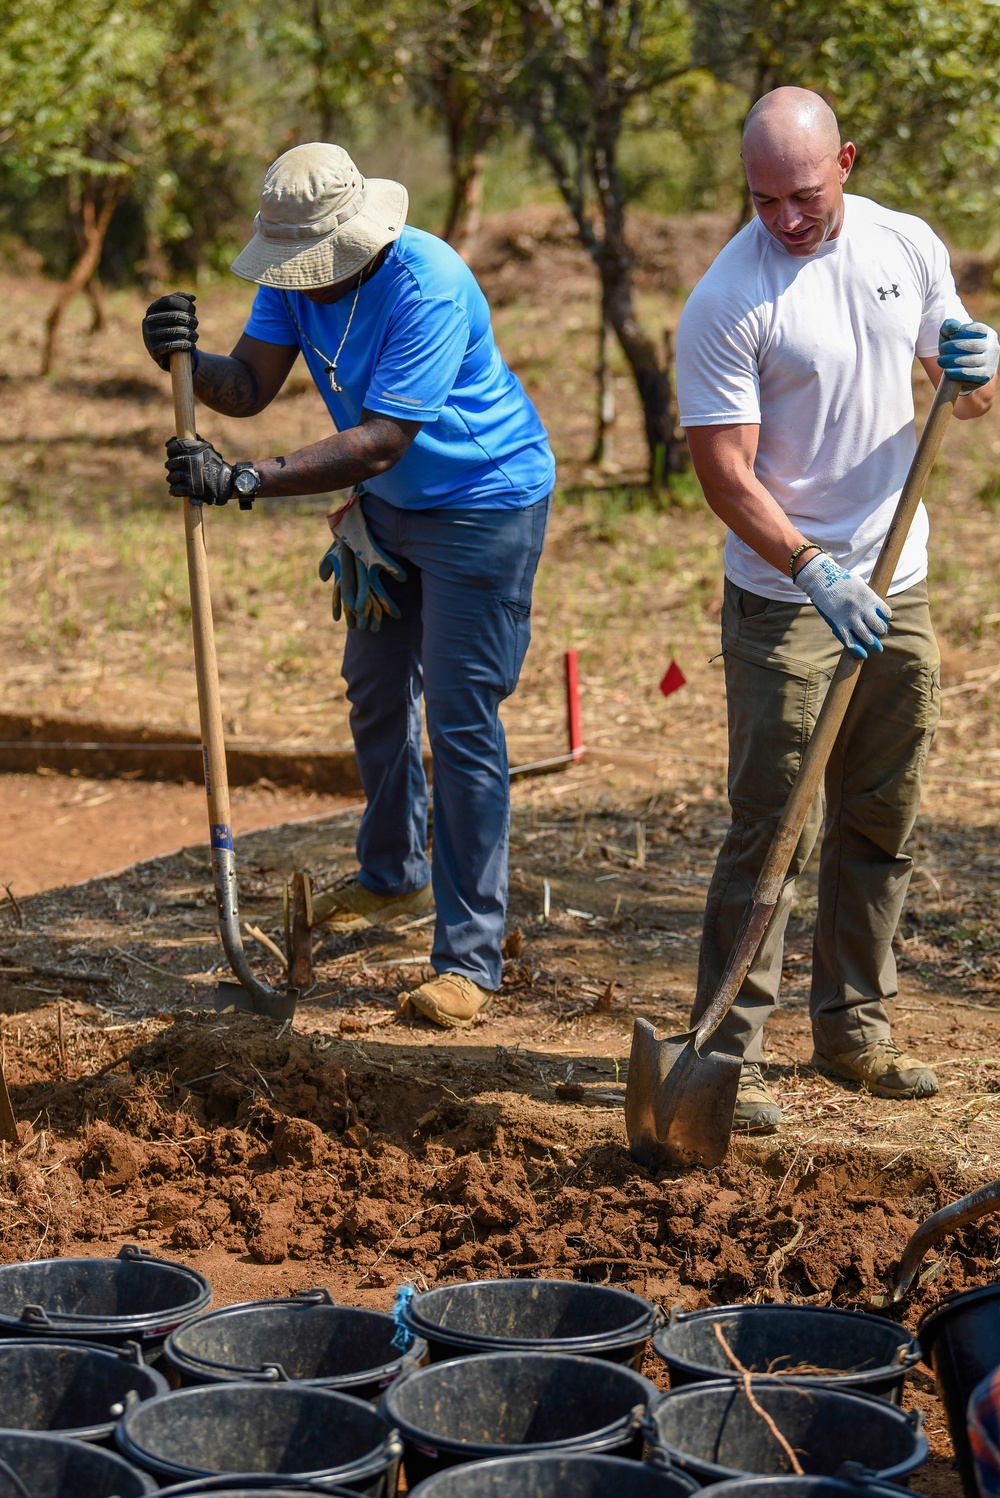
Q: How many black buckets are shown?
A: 13